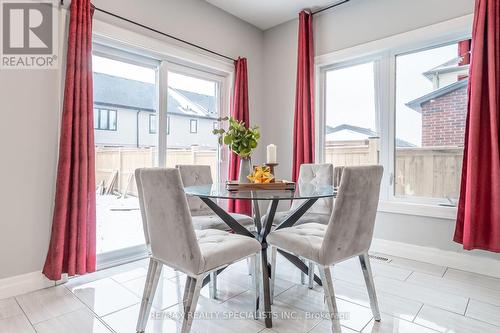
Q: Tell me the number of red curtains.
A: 4